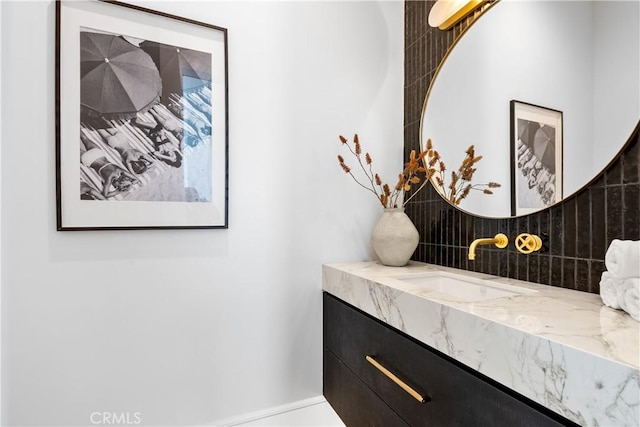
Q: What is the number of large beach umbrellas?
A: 2